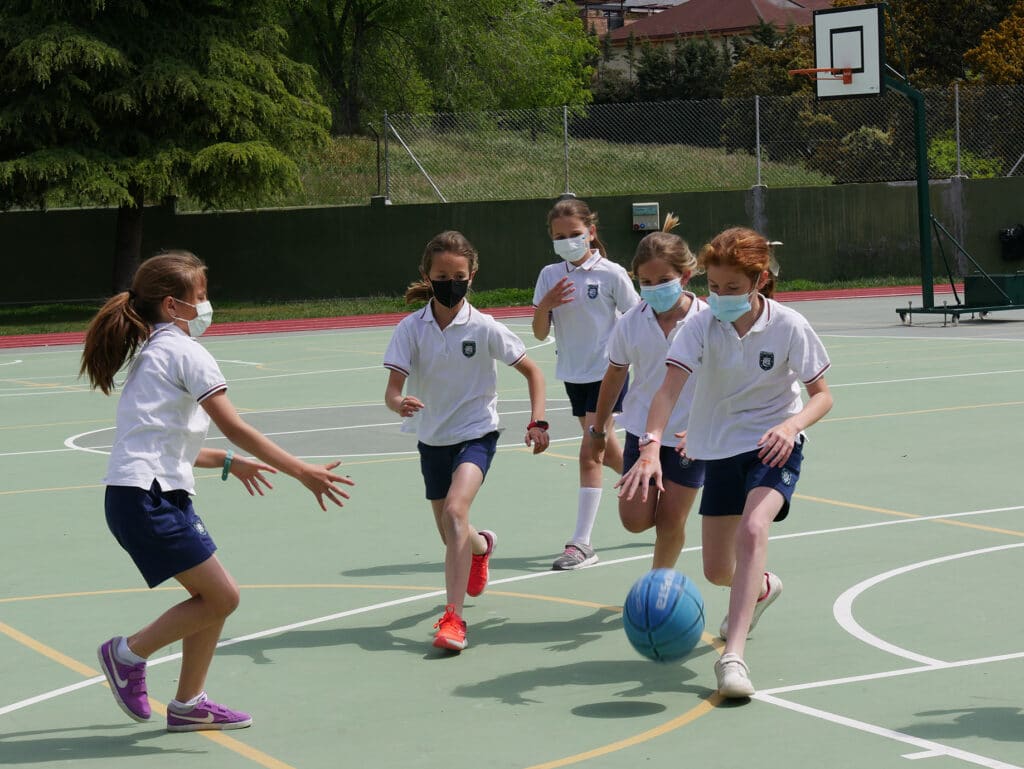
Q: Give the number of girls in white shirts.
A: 5